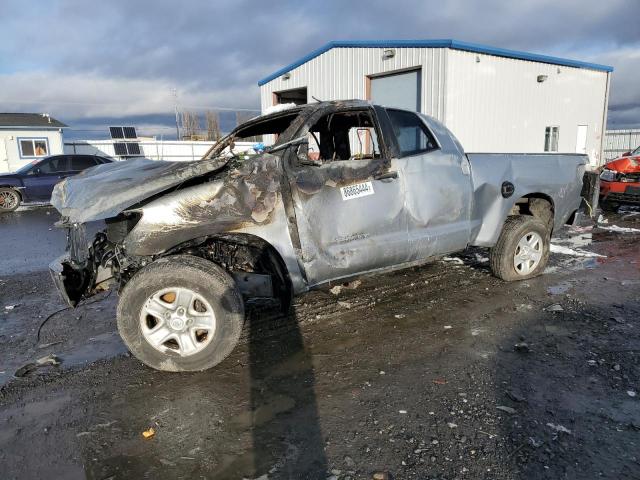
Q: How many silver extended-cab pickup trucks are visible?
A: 1